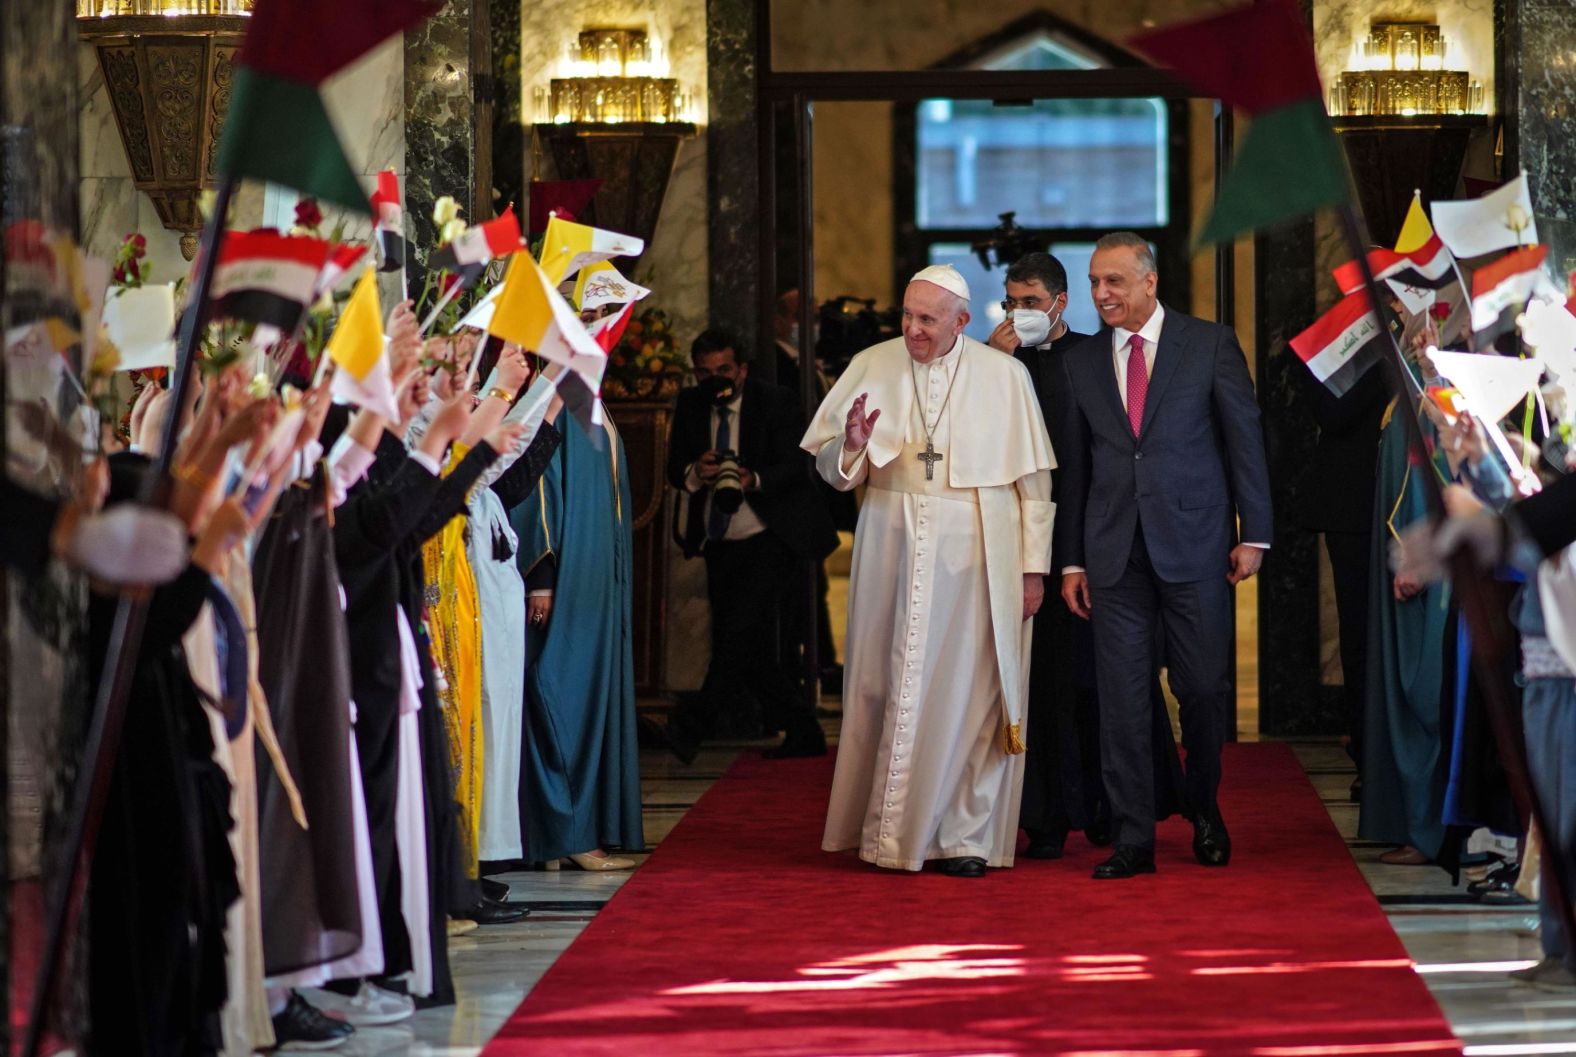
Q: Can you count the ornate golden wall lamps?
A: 3